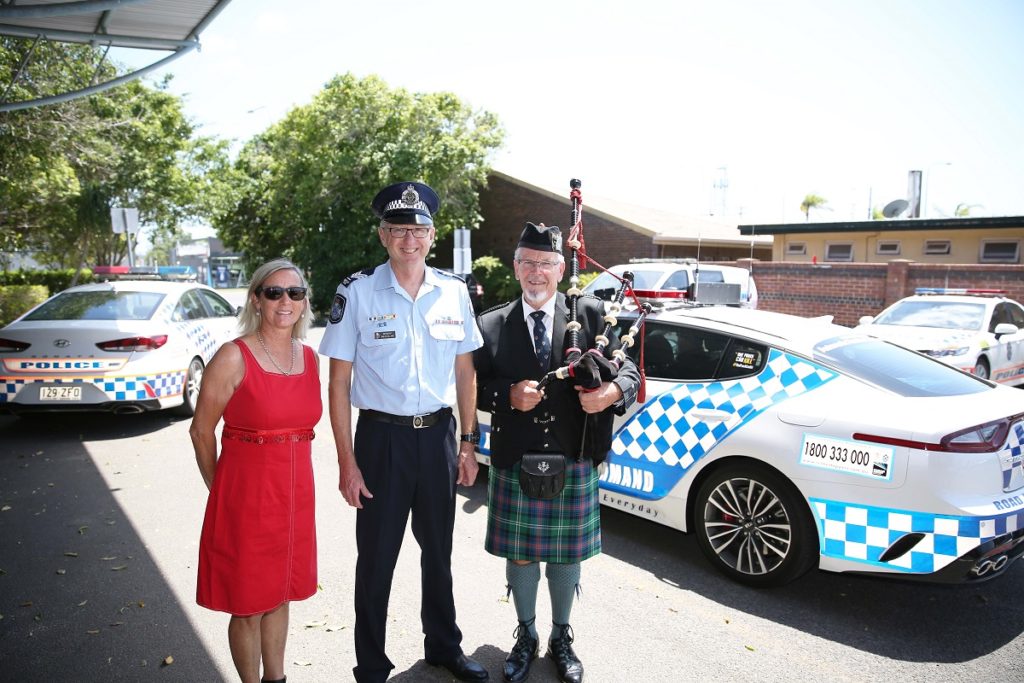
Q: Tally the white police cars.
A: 4